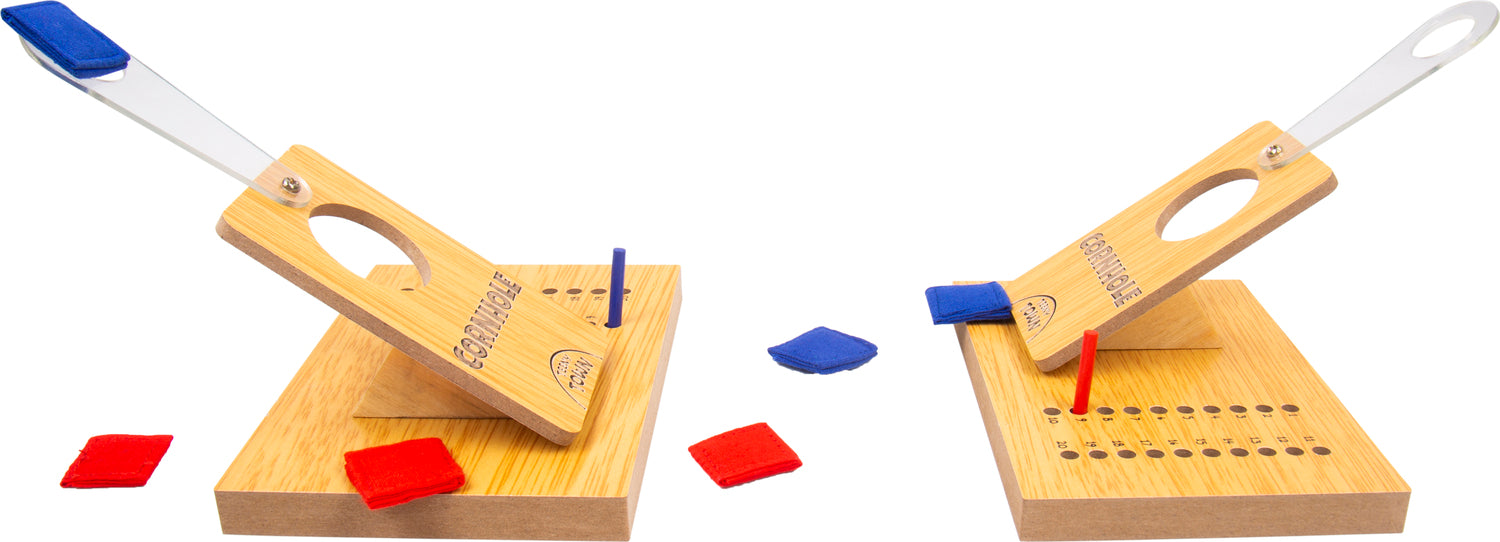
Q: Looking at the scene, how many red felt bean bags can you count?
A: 3